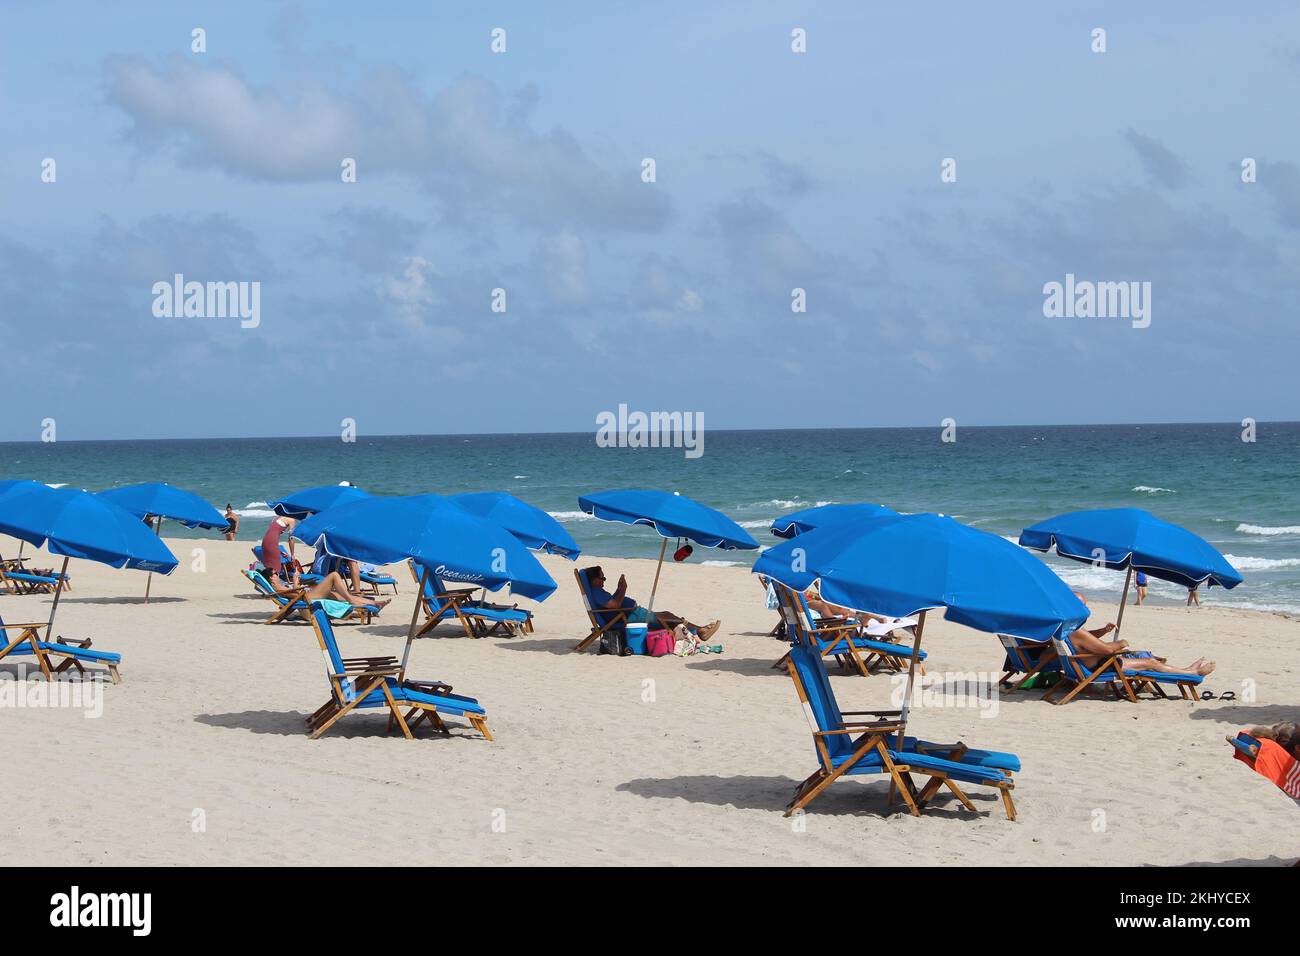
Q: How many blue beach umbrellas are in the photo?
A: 10